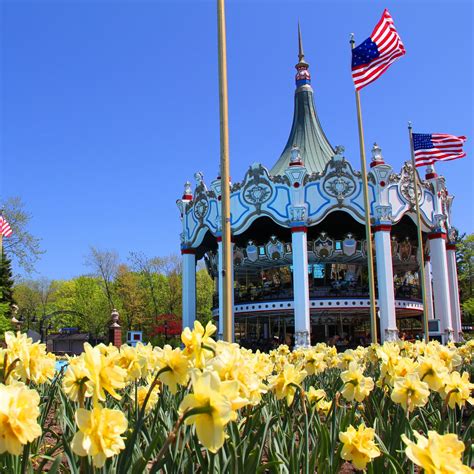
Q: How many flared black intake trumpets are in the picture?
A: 0